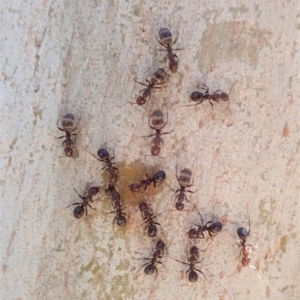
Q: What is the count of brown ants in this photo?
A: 15